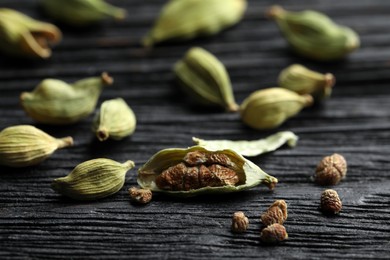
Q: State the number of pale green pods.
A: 12